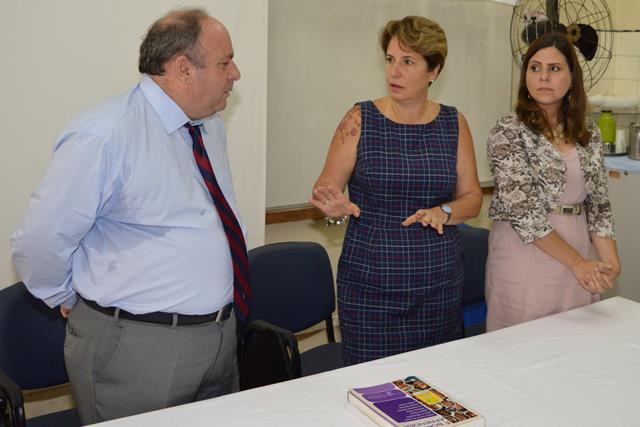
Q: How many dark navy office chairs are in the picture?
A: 3